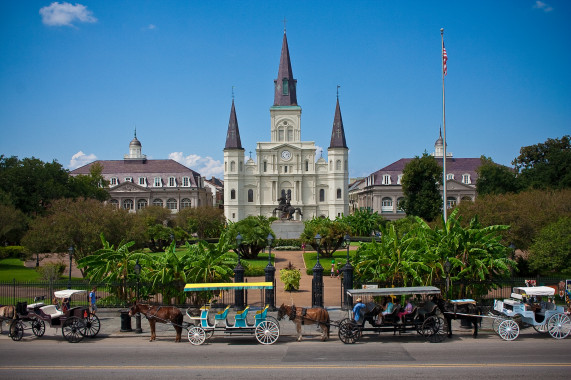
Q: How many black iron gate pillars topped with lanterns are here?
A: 4